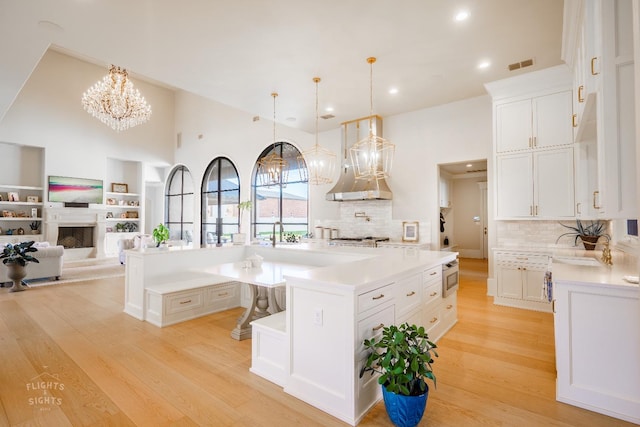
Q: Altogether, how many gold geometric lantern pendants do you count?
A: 3